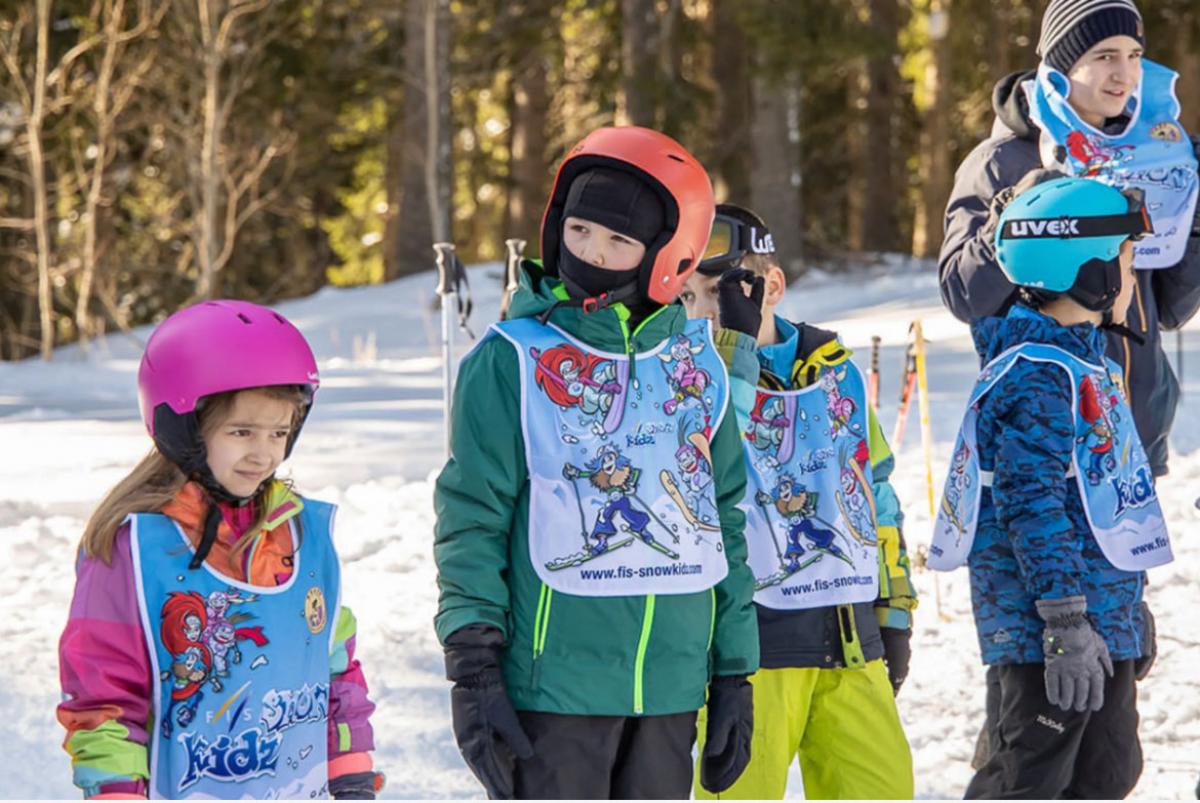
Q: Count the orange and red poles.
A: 2